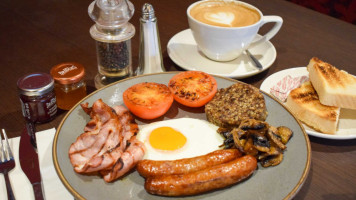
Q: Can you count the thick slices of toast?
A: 2